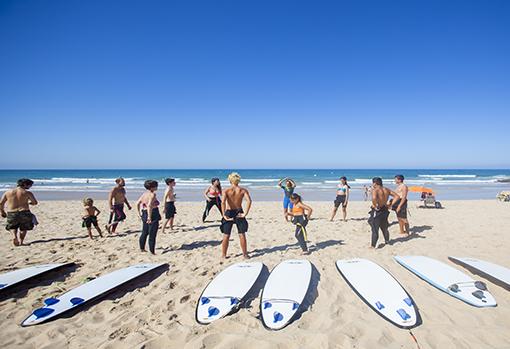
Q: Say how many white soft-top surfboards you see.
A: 7